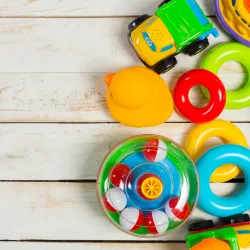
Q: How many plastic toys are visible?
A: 9